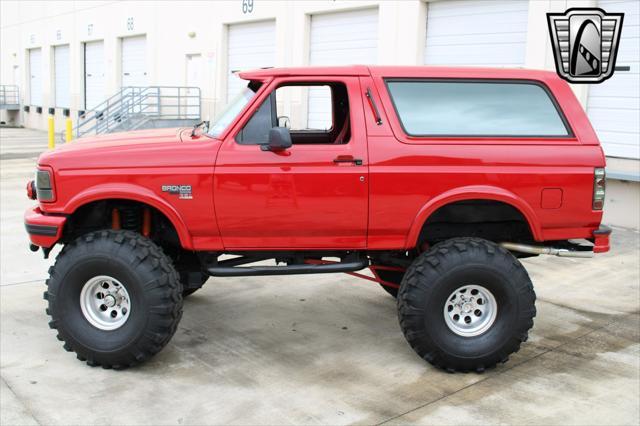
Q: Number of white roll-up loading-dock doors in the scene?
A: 8